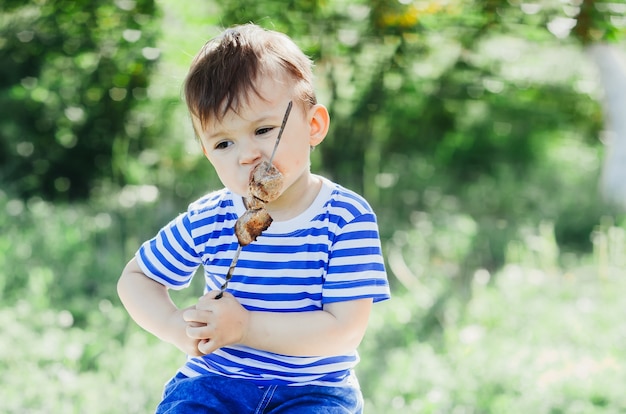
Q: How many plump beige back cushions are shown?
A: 0